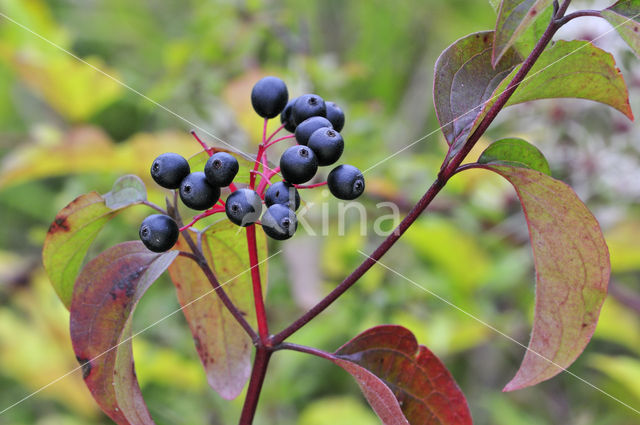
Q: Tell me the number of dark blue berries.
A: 15